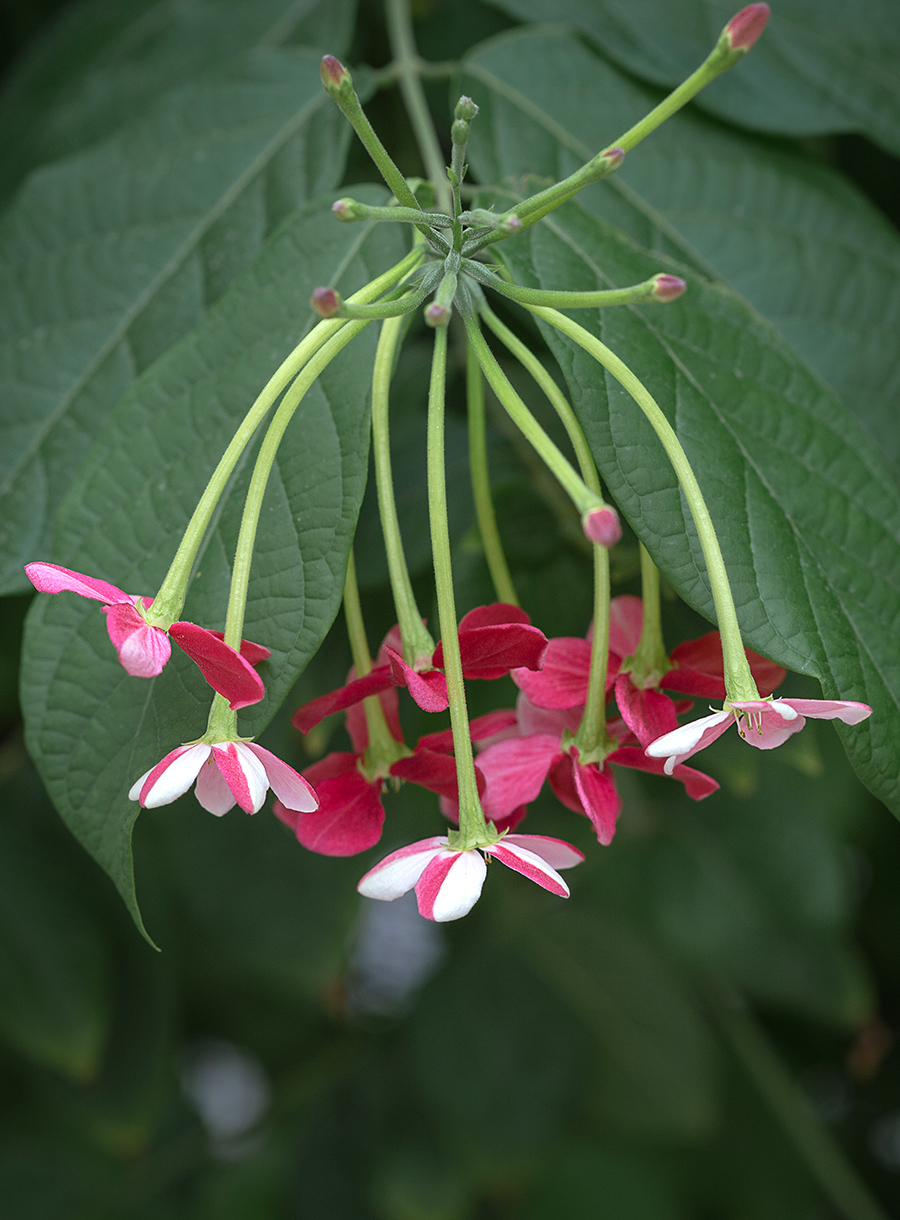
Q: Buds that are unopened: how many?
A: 11